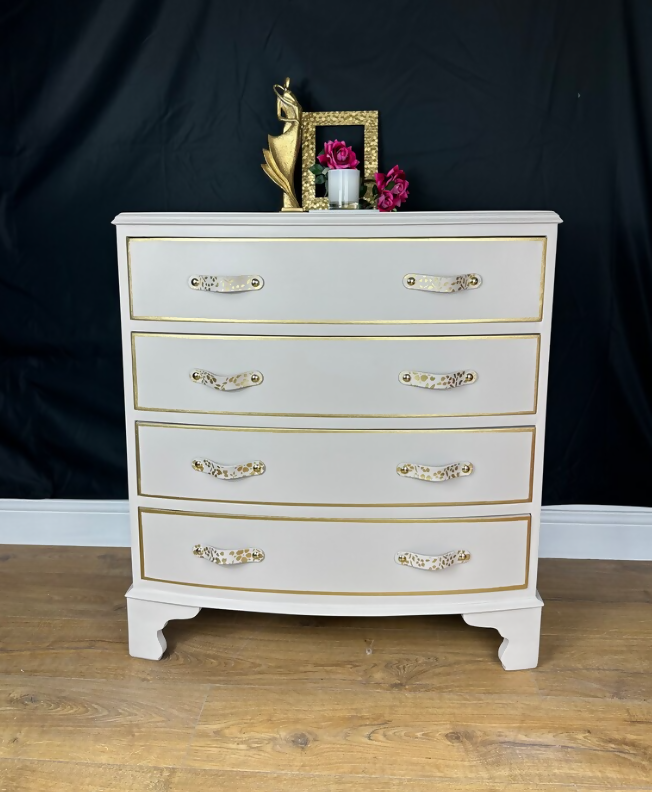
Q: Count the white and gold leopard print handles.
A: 8